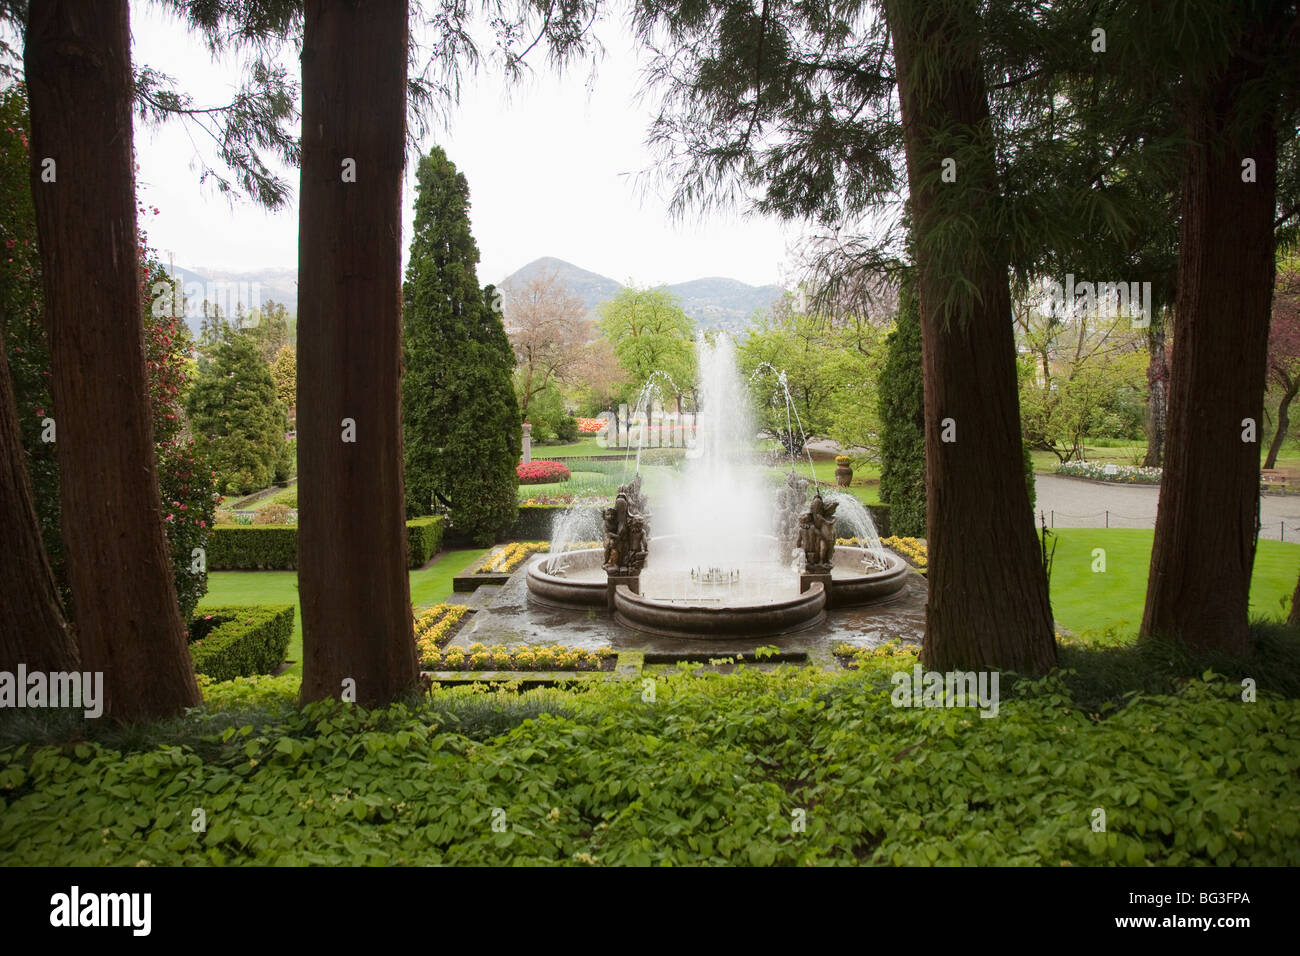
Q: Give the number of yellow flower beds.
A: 4